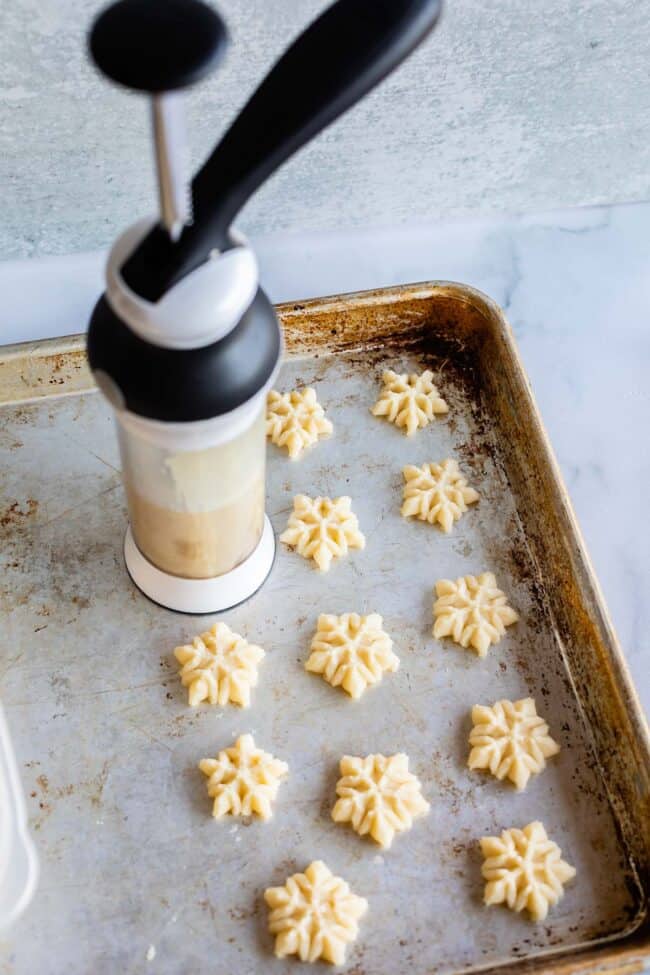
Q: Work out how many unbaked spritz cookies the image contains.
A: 12